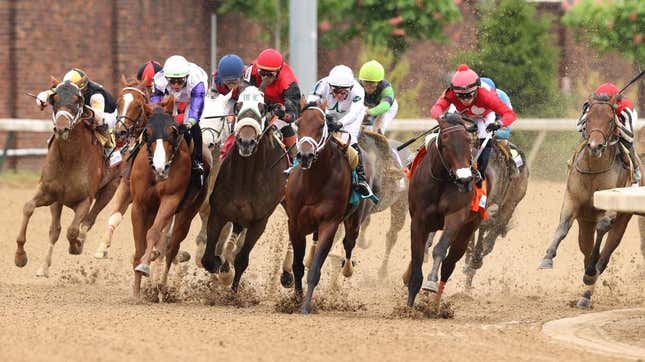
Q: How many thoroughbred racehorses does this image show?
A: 10